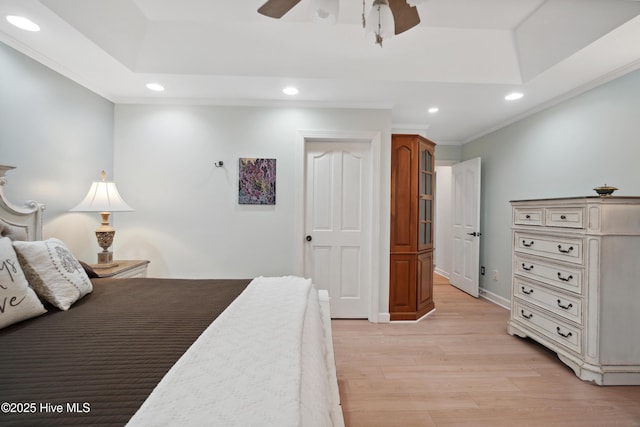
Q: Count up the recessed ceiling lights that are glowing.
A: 5